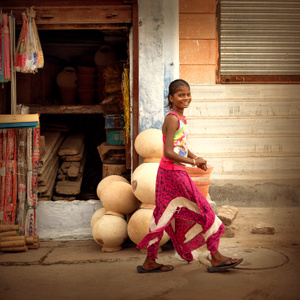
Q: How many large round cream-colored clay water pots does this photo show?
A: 7